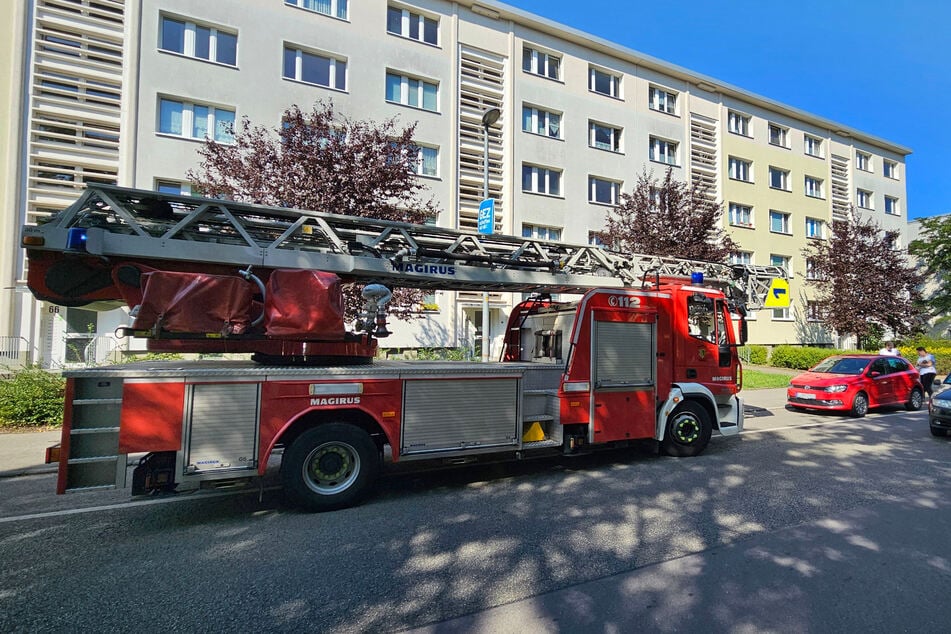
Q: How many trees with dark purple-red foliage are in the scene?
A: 3